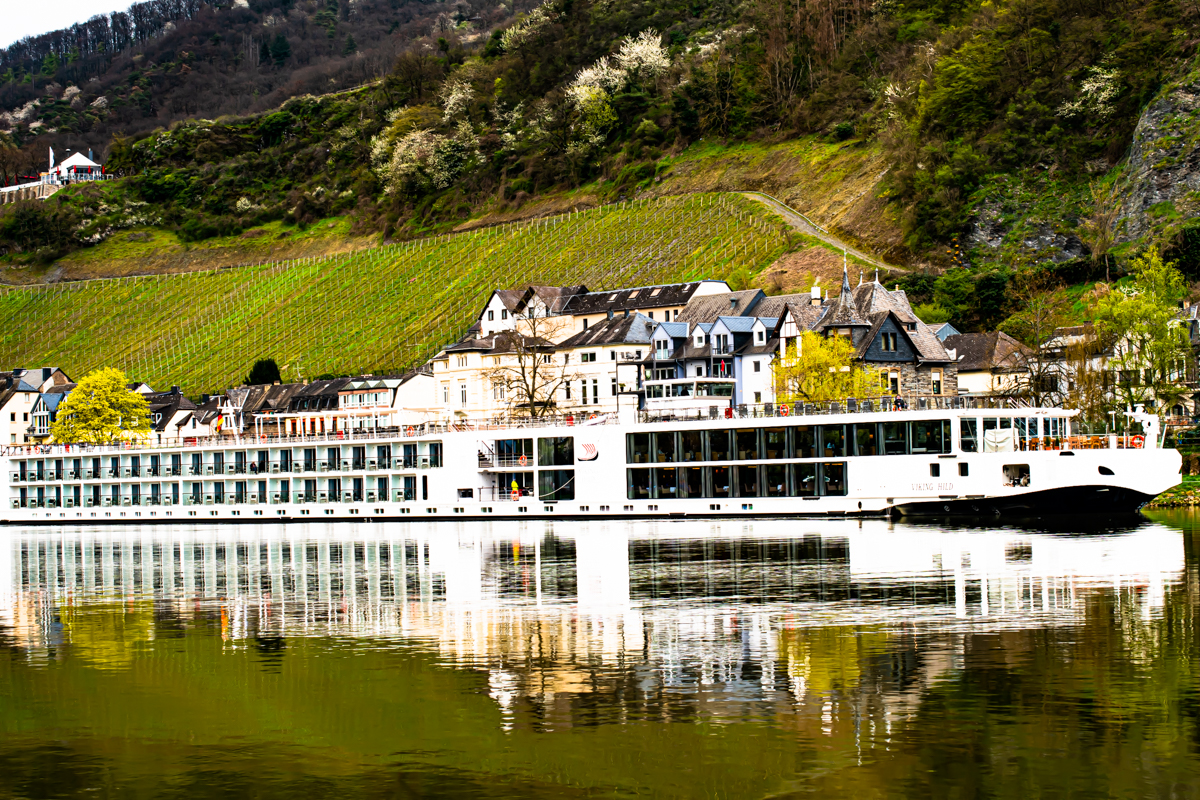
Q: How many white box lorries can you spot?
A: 0